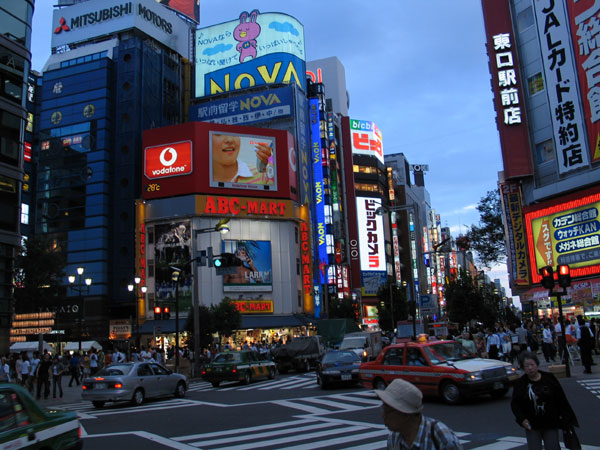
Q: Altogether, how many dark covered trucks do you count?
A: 1